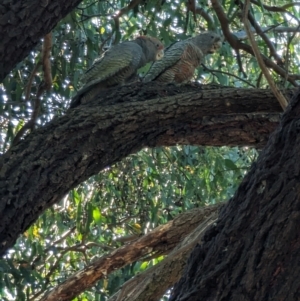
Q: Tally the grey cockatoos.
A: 2